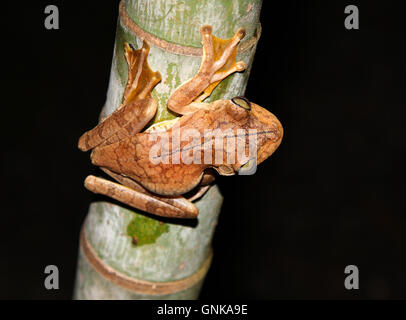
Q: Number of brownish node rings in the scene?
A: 2